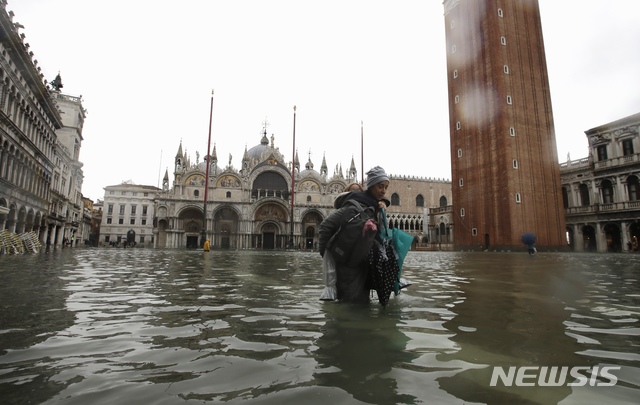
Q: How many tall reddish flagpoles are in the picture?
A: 3